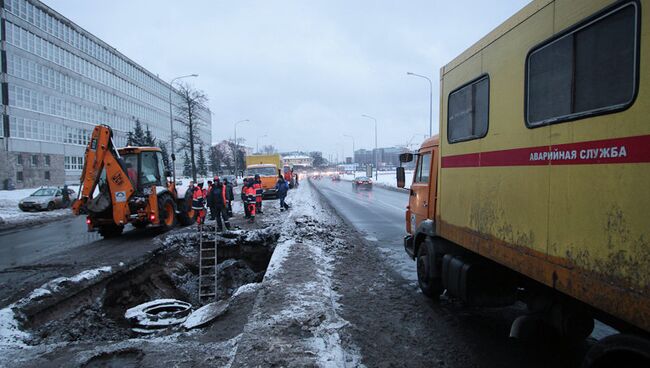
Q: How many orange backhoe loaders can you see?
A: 1